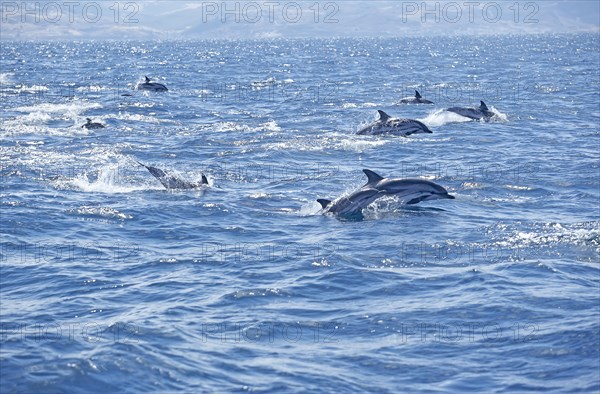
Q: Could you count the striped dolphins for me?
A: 8